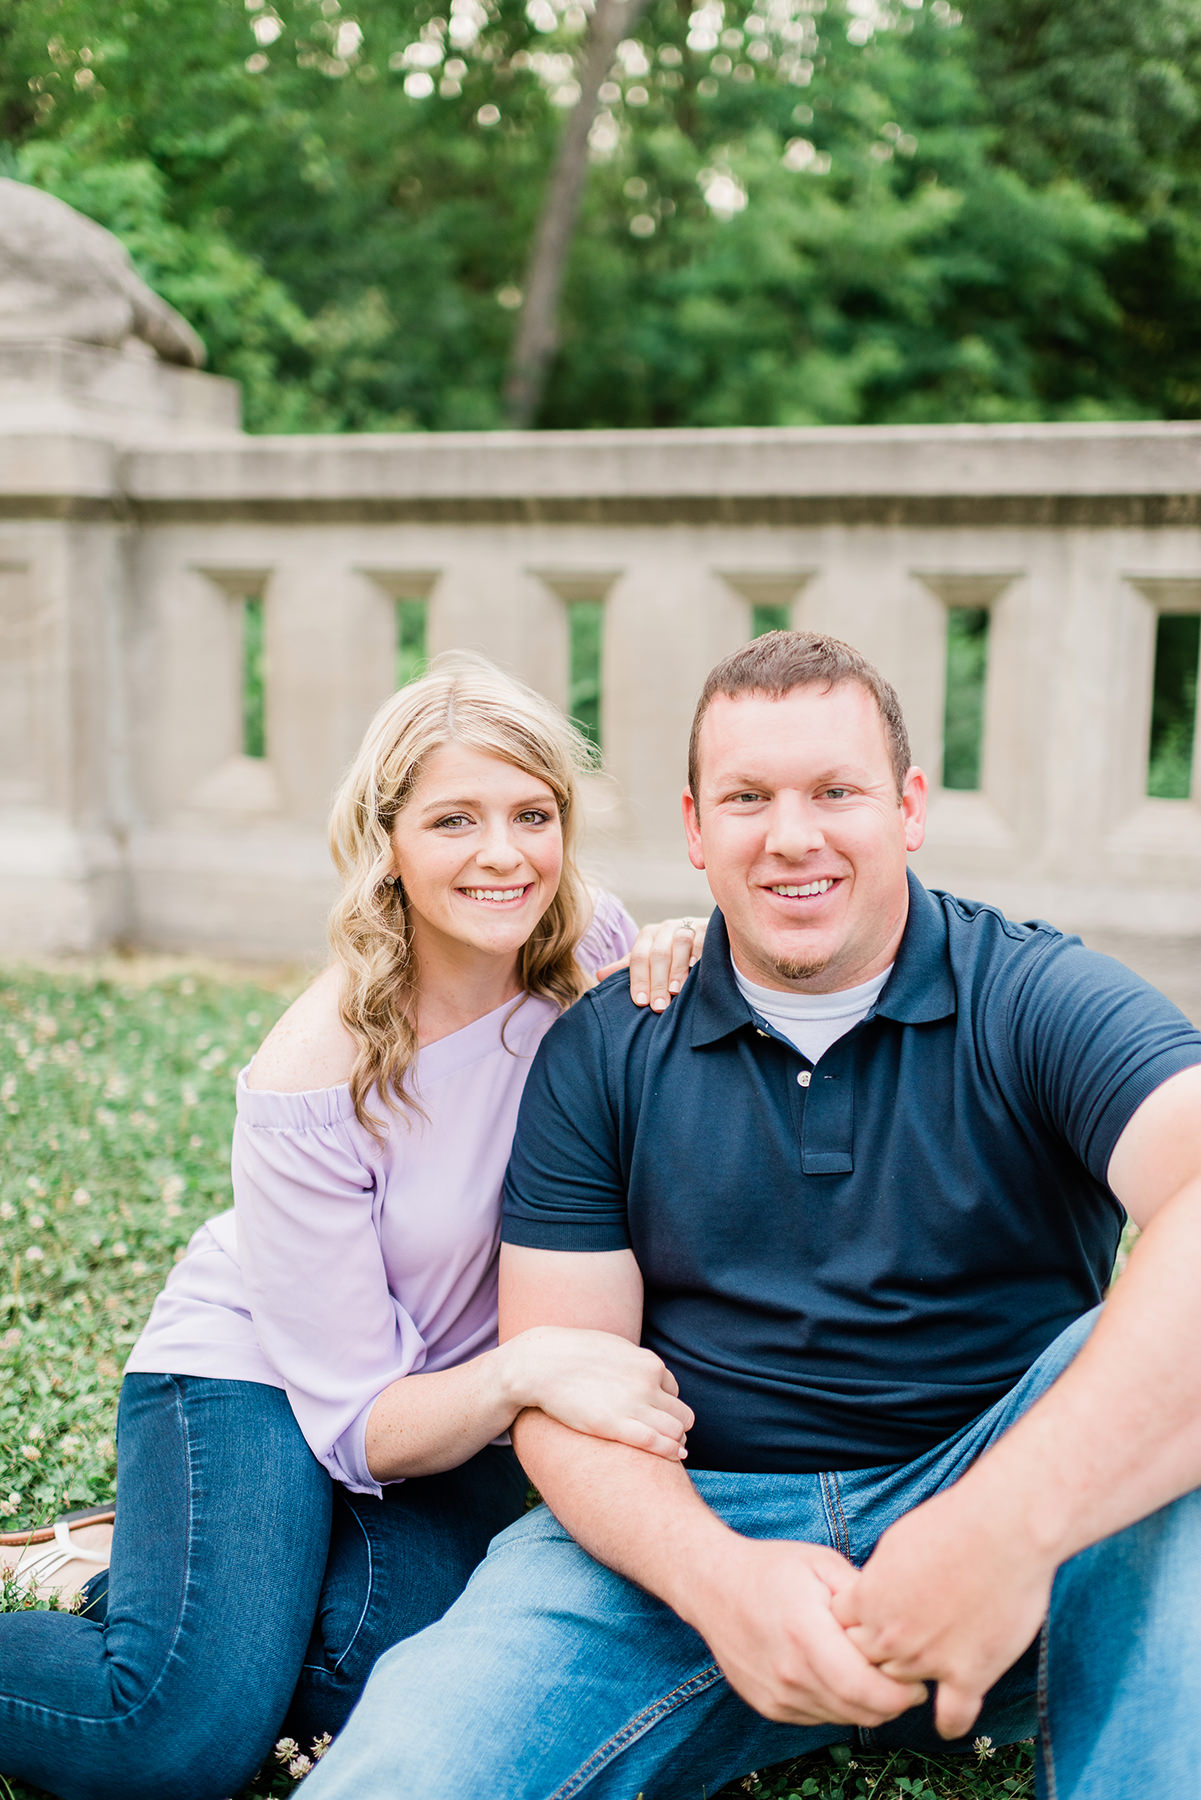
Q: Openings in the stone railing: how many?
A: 6